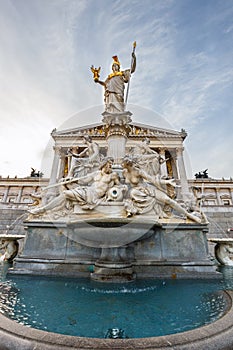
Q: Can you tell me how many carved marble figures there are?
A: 5